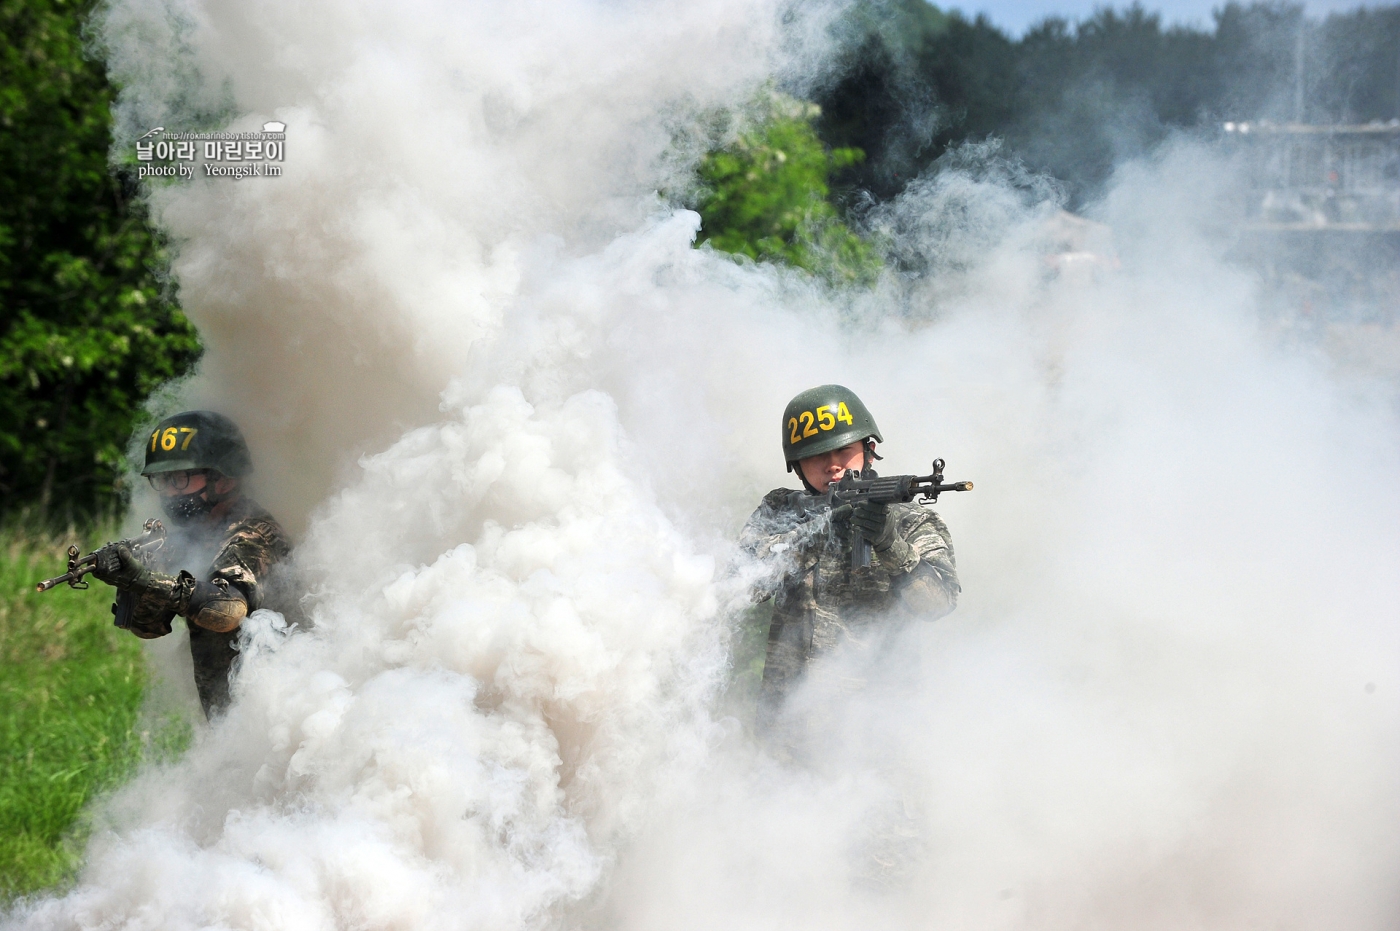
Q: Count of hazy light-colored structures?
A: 2